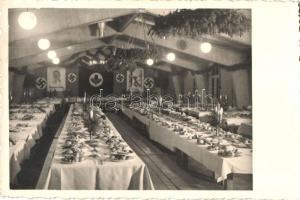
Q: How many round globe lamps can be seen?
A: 7